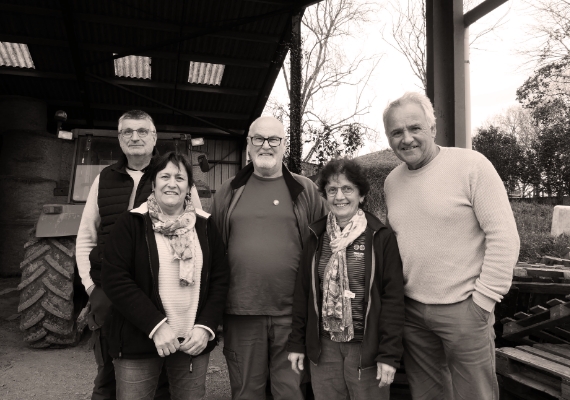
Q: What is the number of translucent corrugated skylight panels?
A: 3